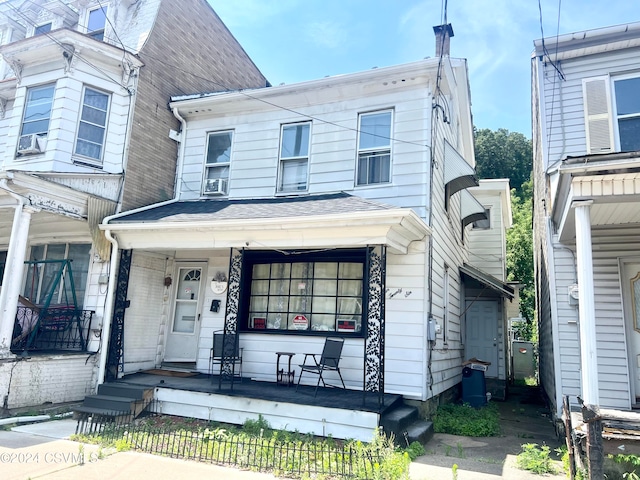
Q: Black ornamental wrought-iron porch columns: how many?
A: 3